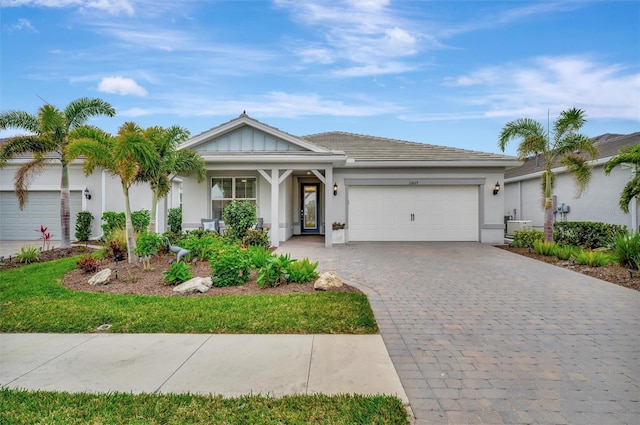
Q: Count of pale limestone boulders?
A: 3